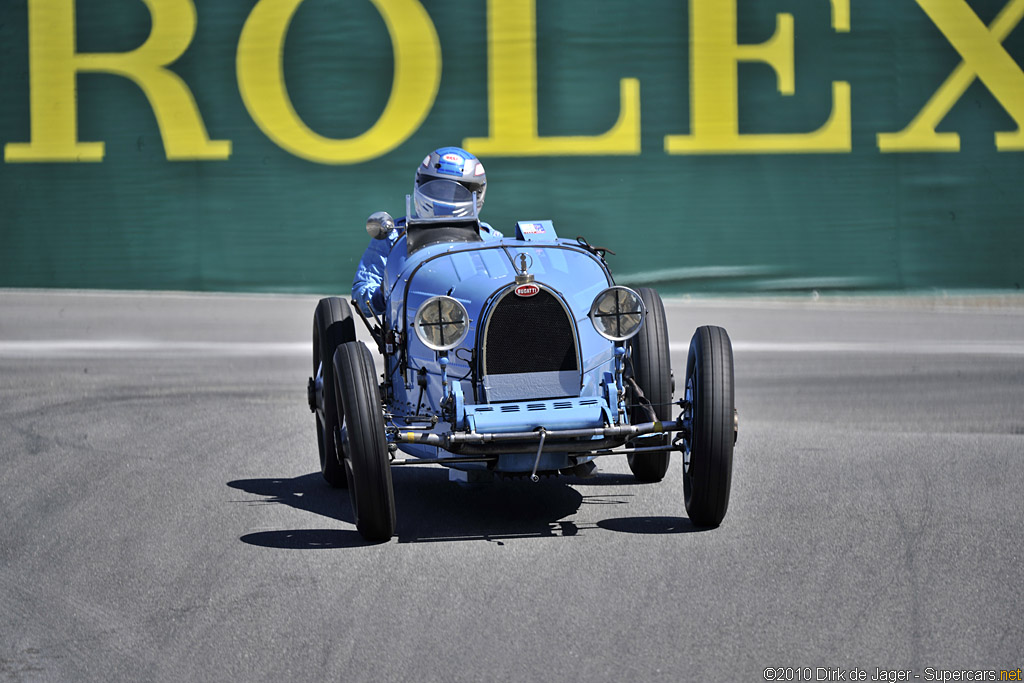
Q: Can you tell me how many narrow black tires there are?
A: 4